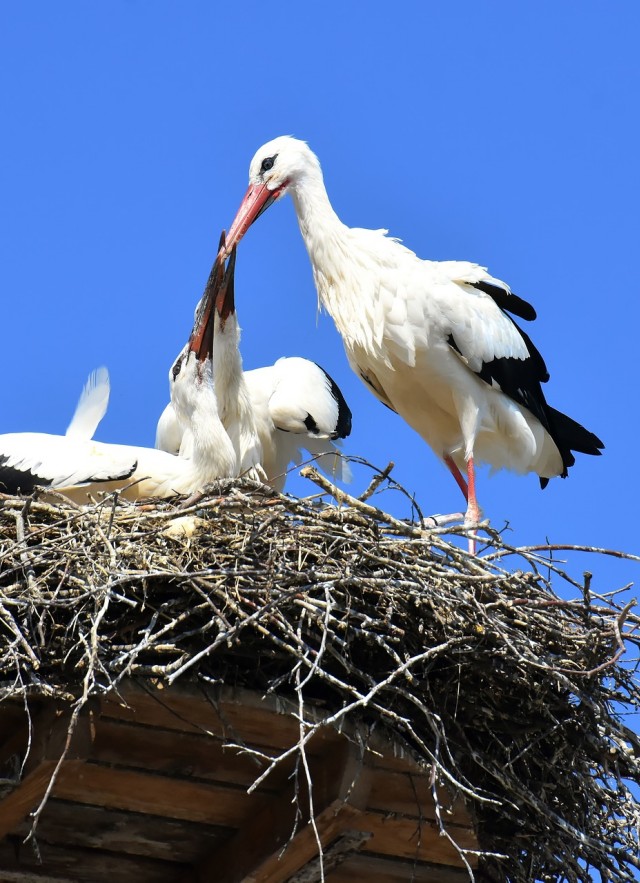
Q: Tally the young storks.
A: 2